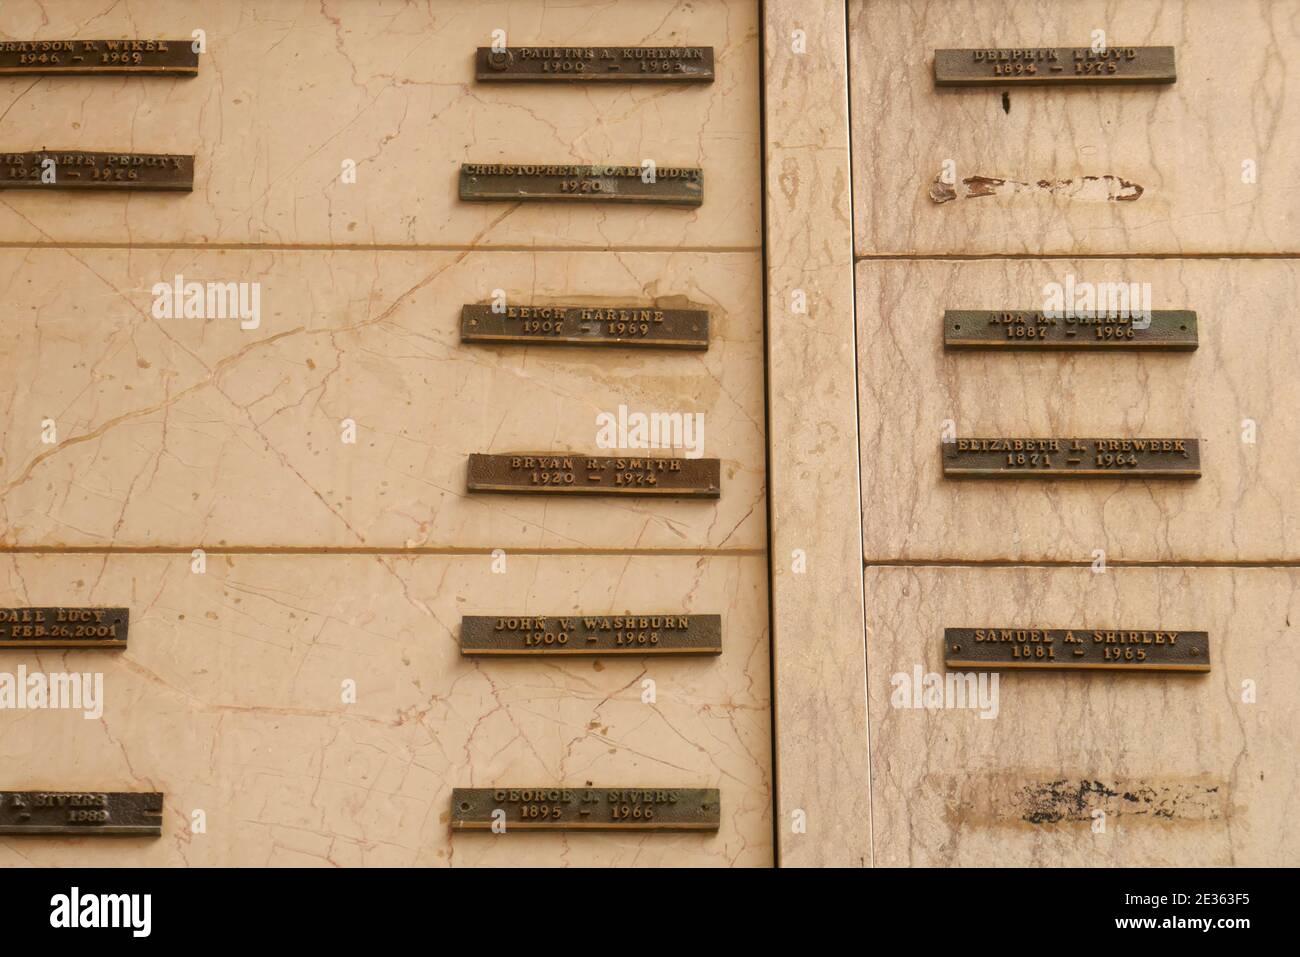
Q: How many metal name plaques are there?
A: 14